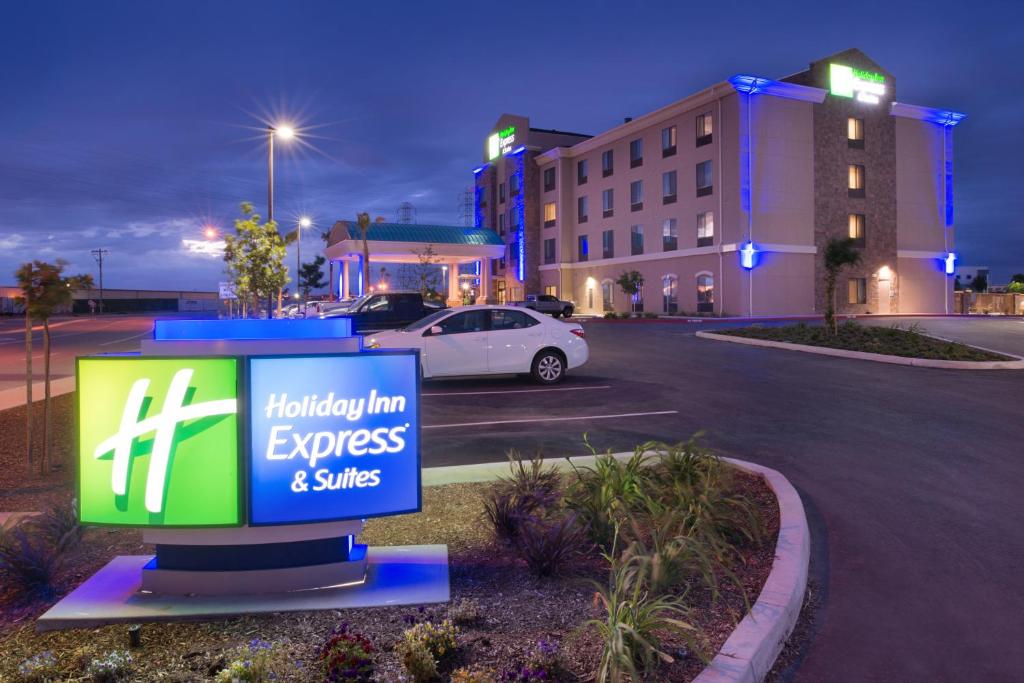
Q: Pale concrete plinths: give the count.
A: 1